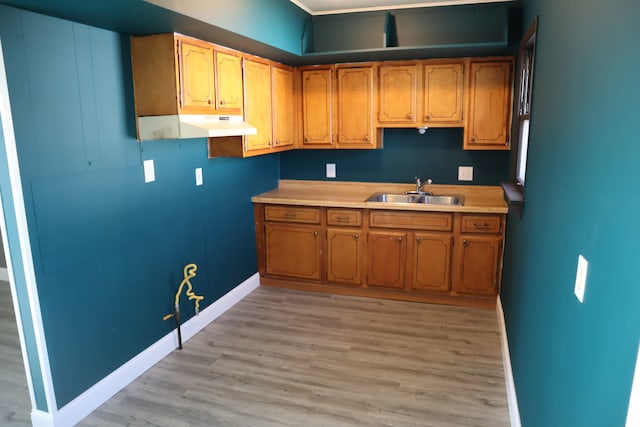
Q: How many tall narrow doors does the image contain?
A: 5